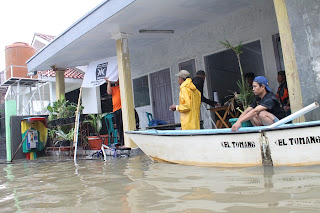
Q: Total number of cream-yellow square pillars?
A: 3